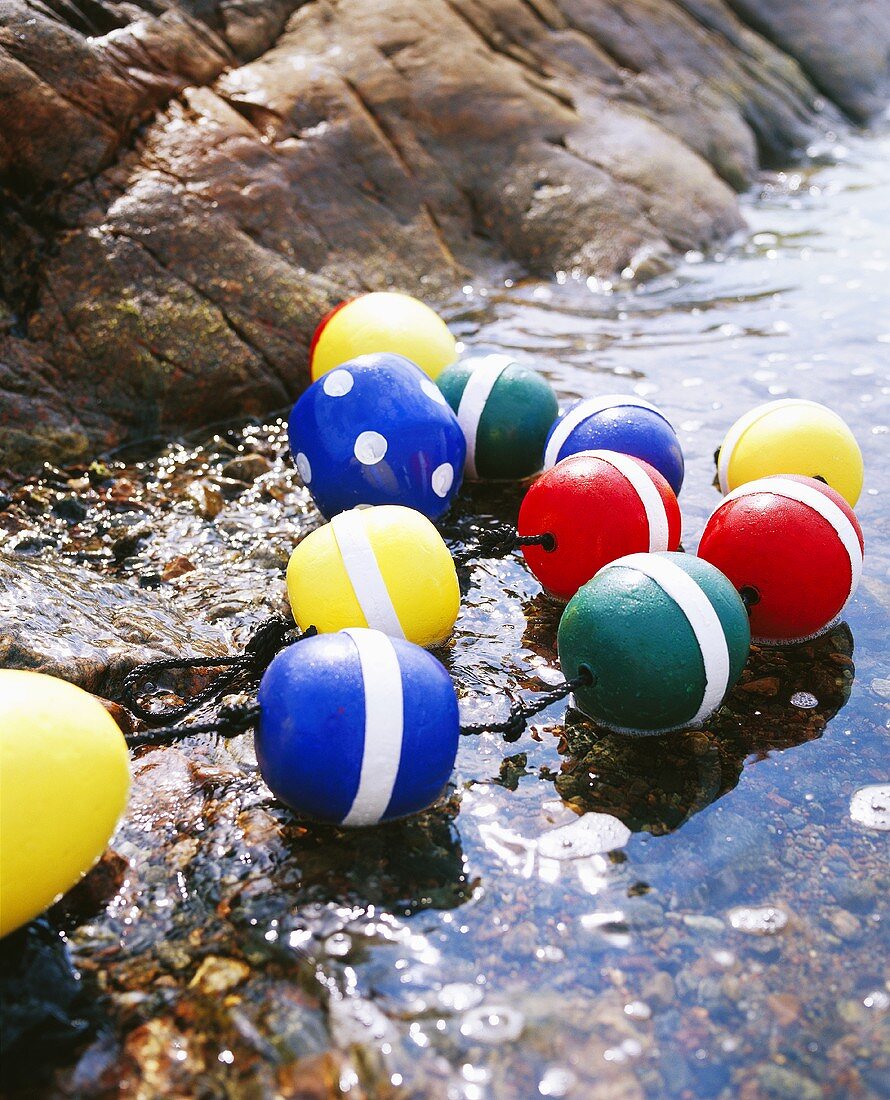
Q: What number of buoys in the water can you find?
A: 11